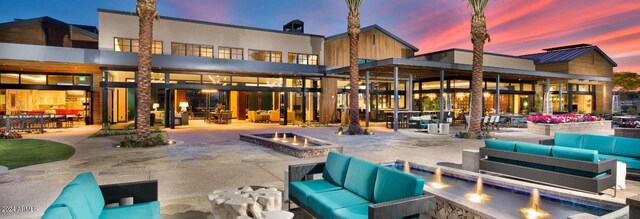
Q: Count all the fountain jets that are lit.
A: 8